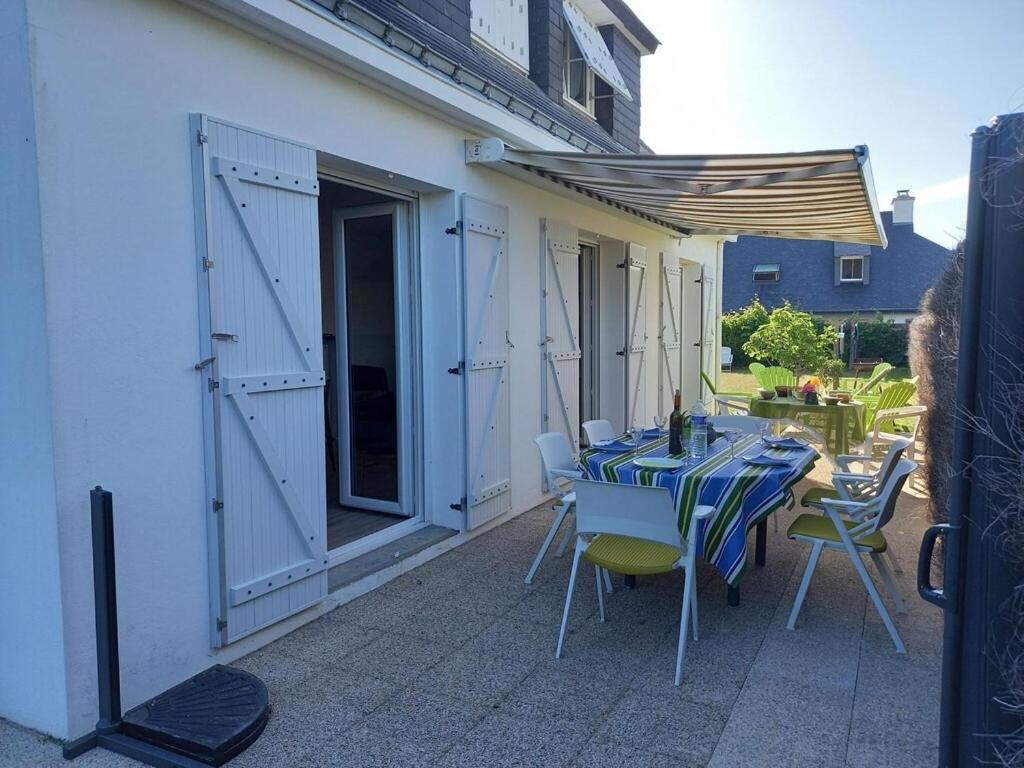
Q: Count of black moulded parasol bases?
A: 1